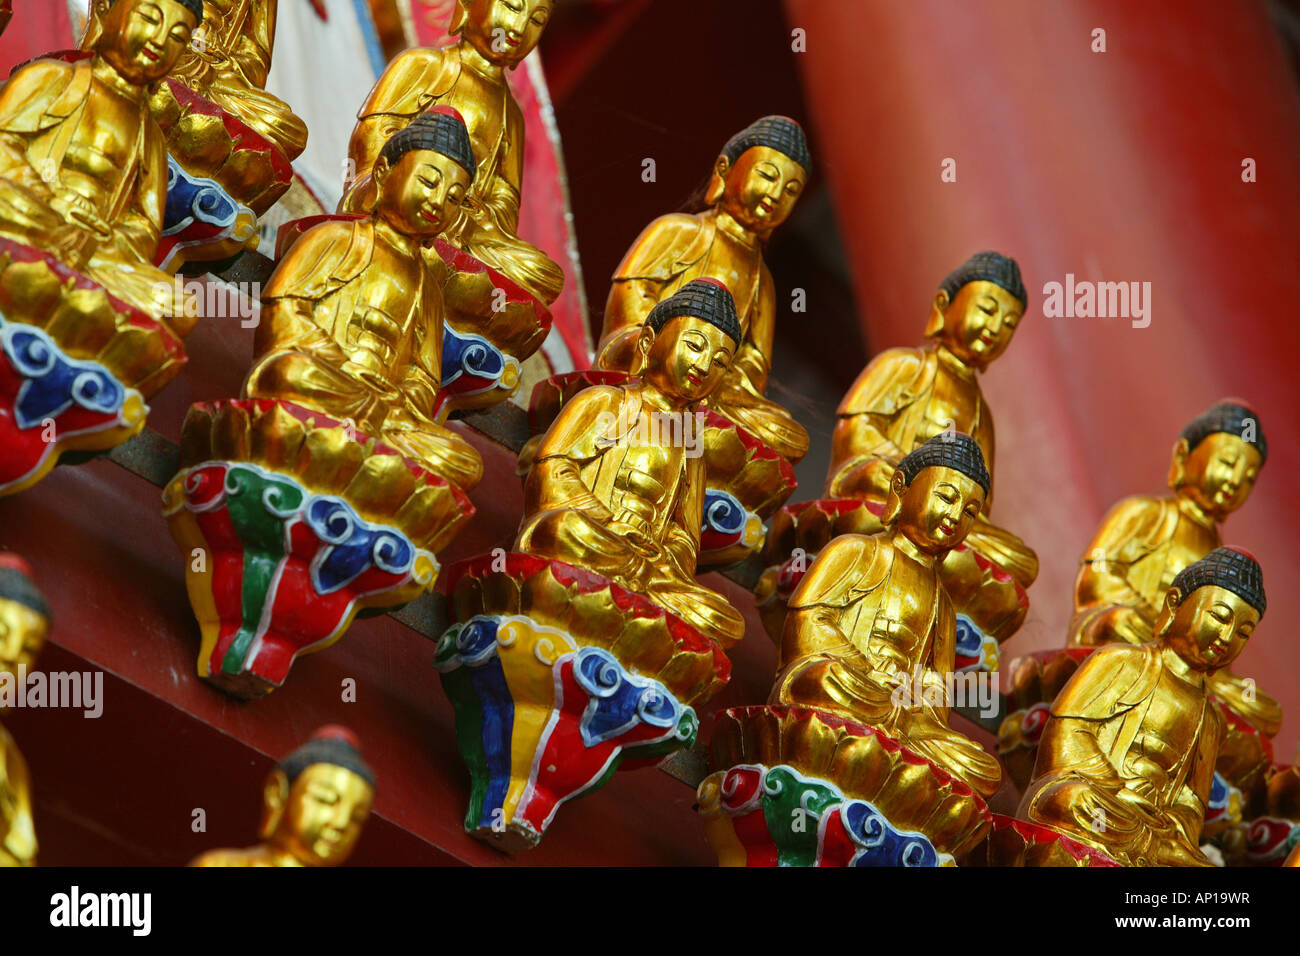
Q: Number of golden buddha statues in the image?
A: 12